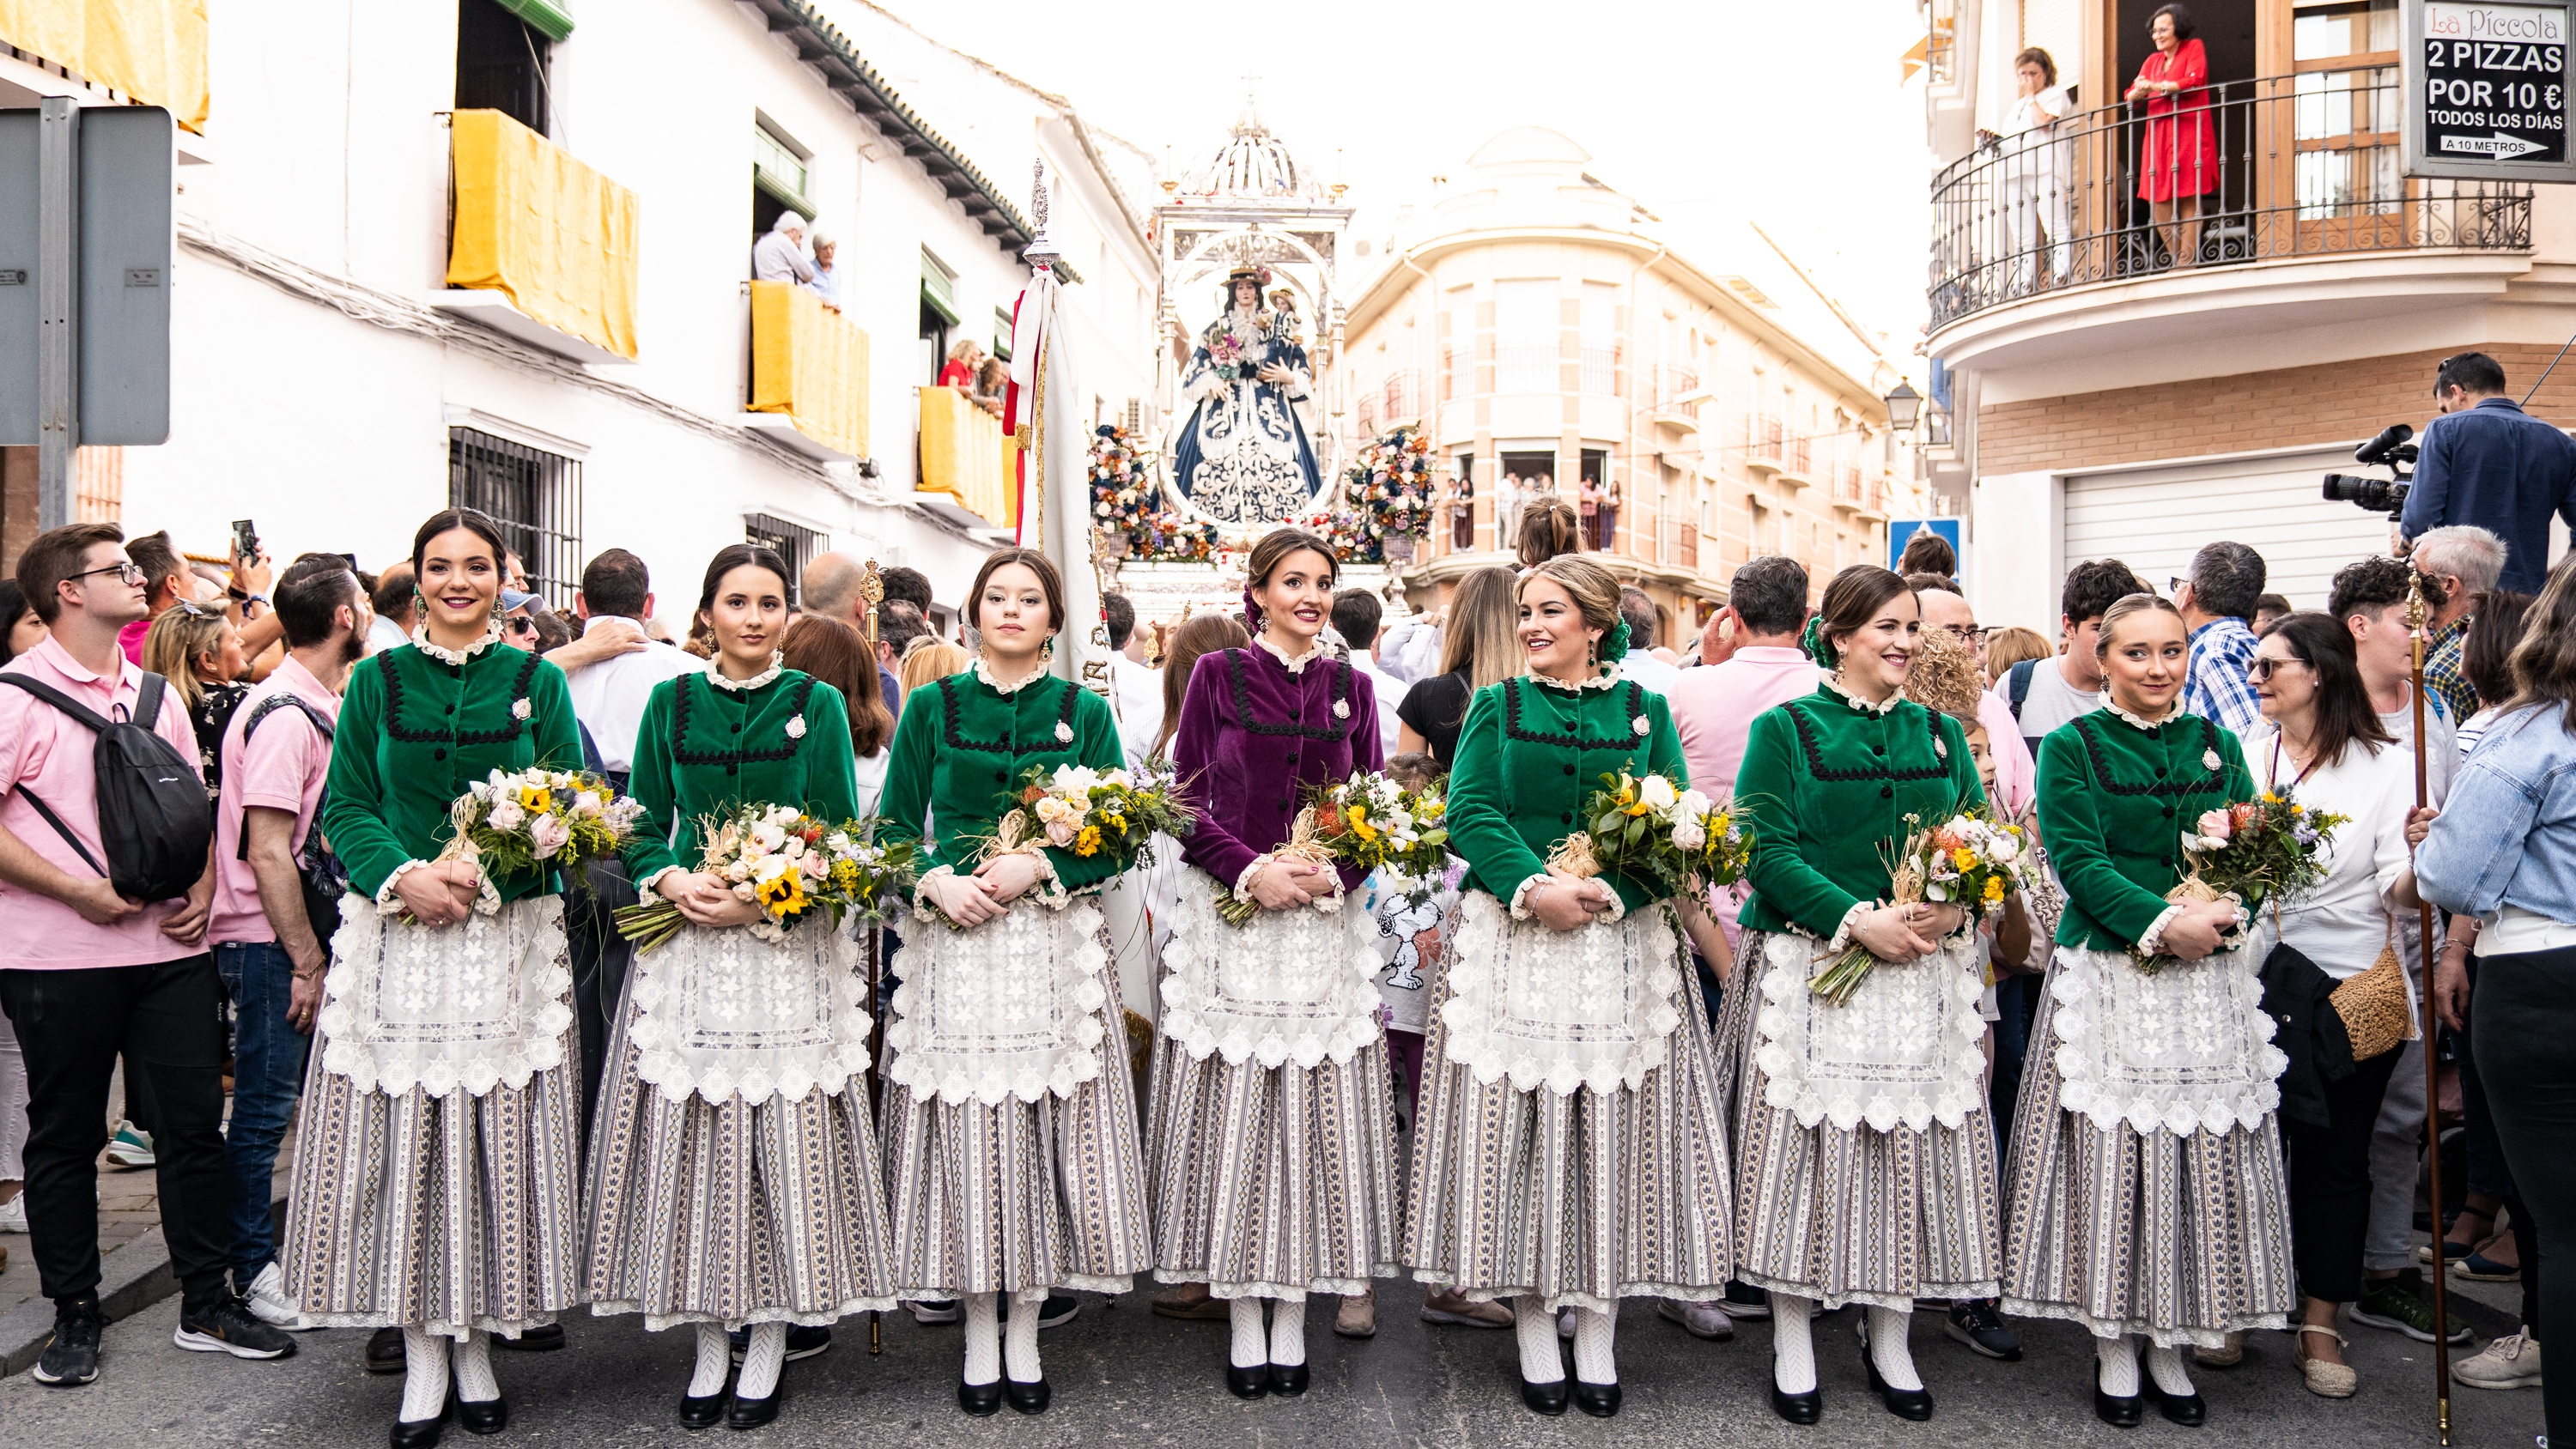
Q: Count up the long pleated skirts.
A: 7